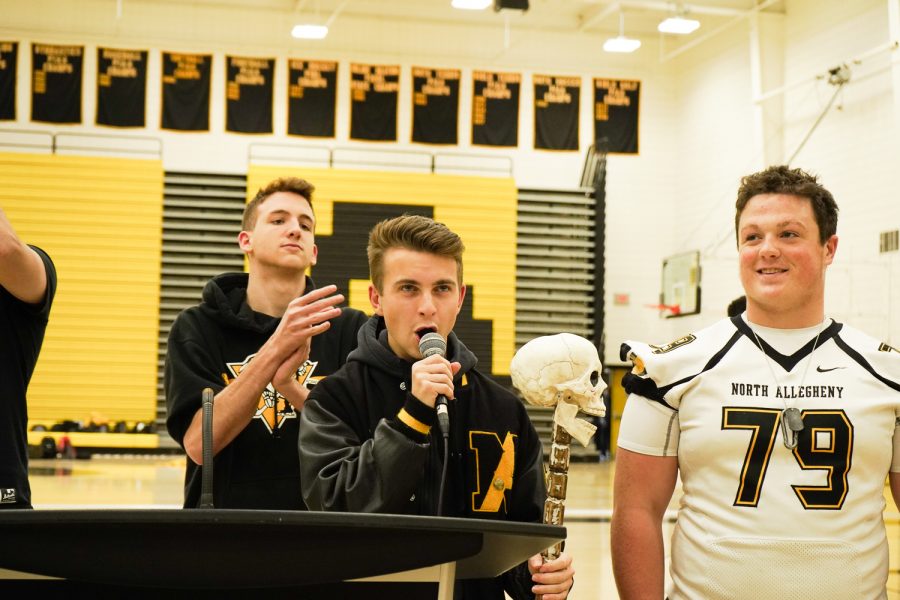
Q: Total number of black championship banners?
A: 11